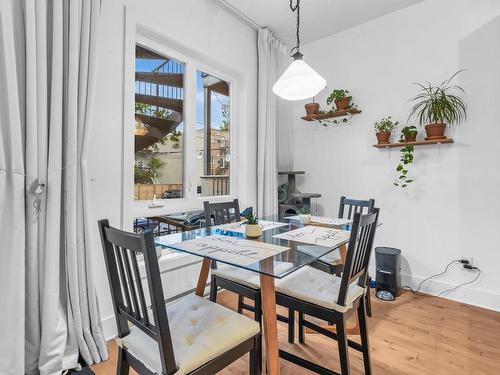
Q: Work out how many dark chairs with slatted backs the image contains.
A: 4